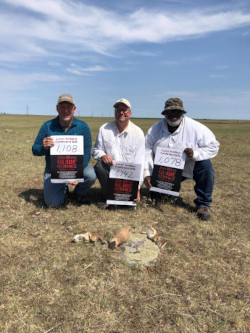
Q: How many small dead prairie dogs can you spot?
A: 3